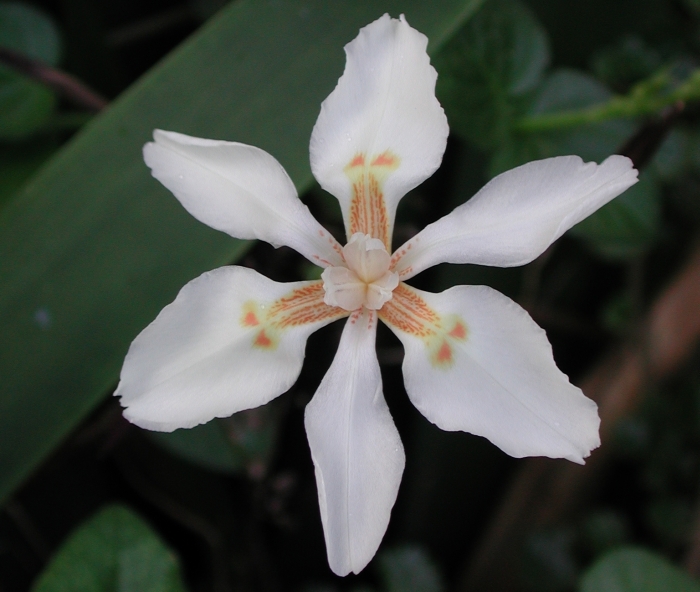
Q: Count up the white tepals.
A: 6